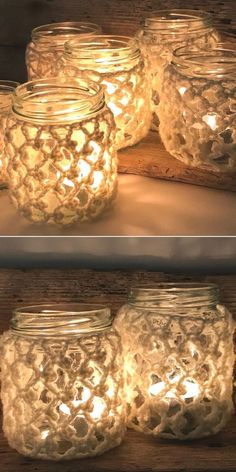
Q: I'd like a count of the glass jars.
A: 8